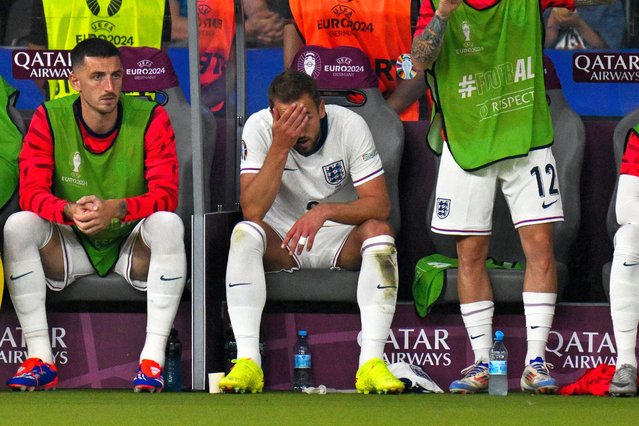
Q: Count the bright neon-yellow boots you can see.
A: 2